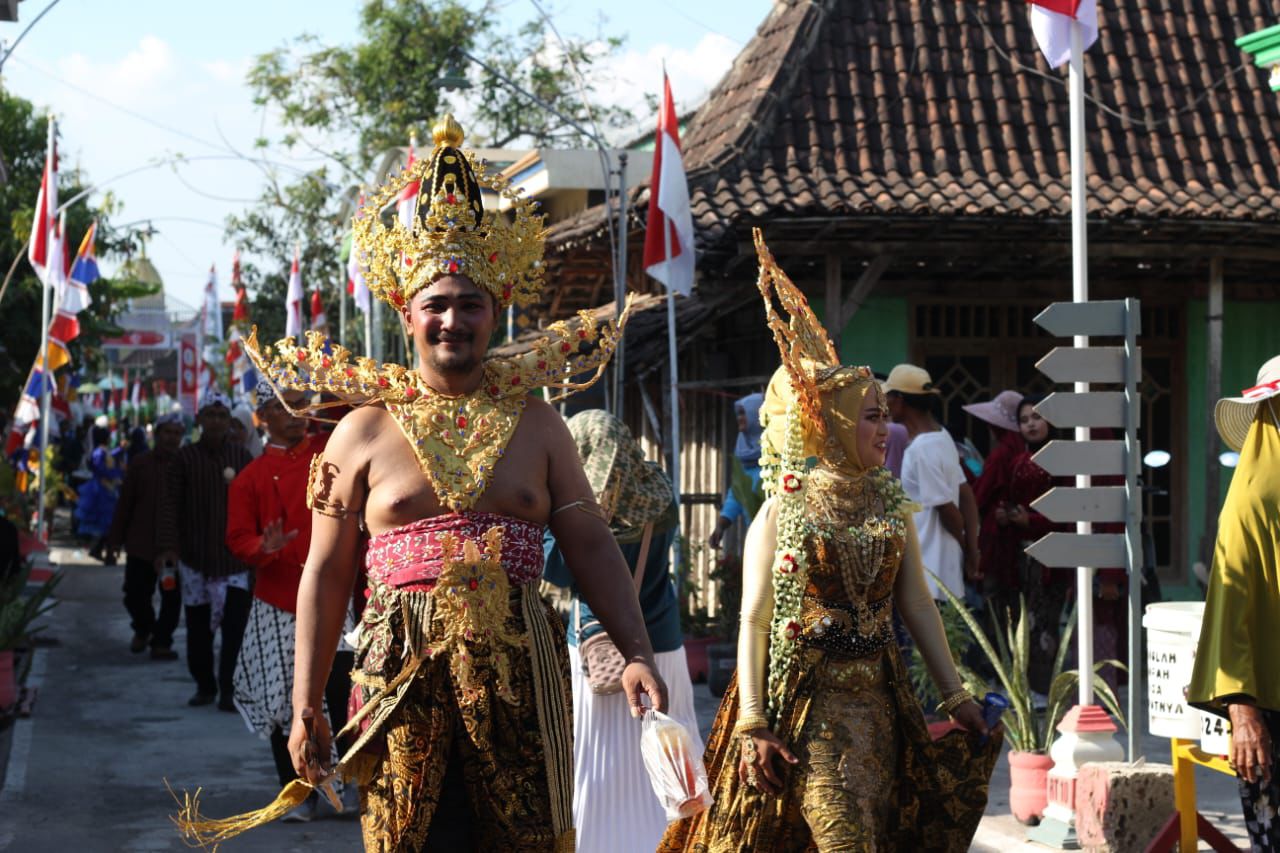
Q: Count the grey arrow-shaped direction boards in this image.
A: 6